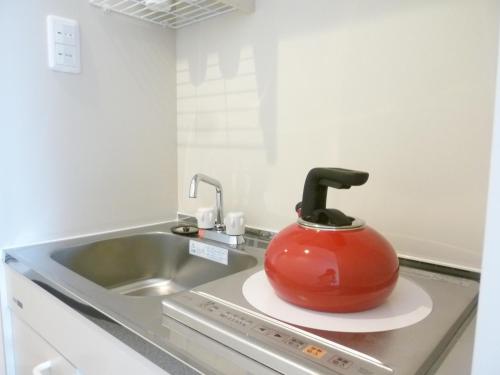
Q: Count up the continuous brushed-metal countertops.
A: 1